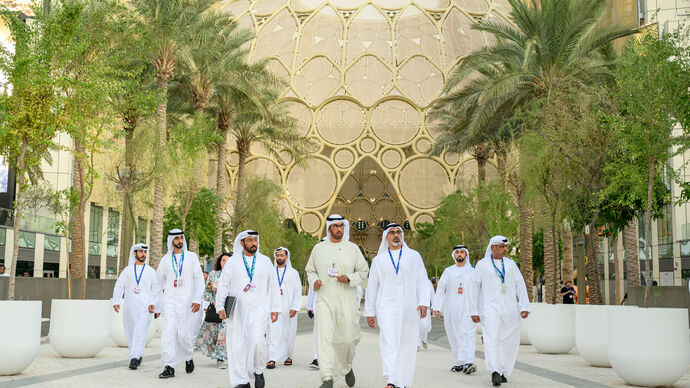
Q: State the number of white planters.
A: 7